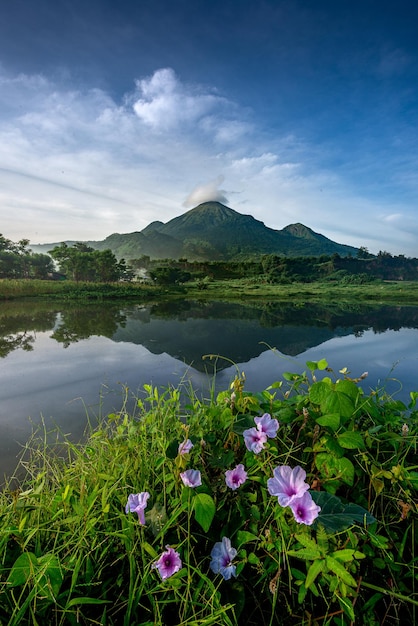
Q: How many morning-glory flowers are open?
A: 10